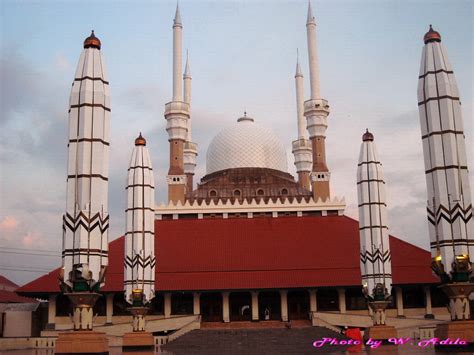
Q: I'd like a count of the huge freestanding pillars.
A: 4